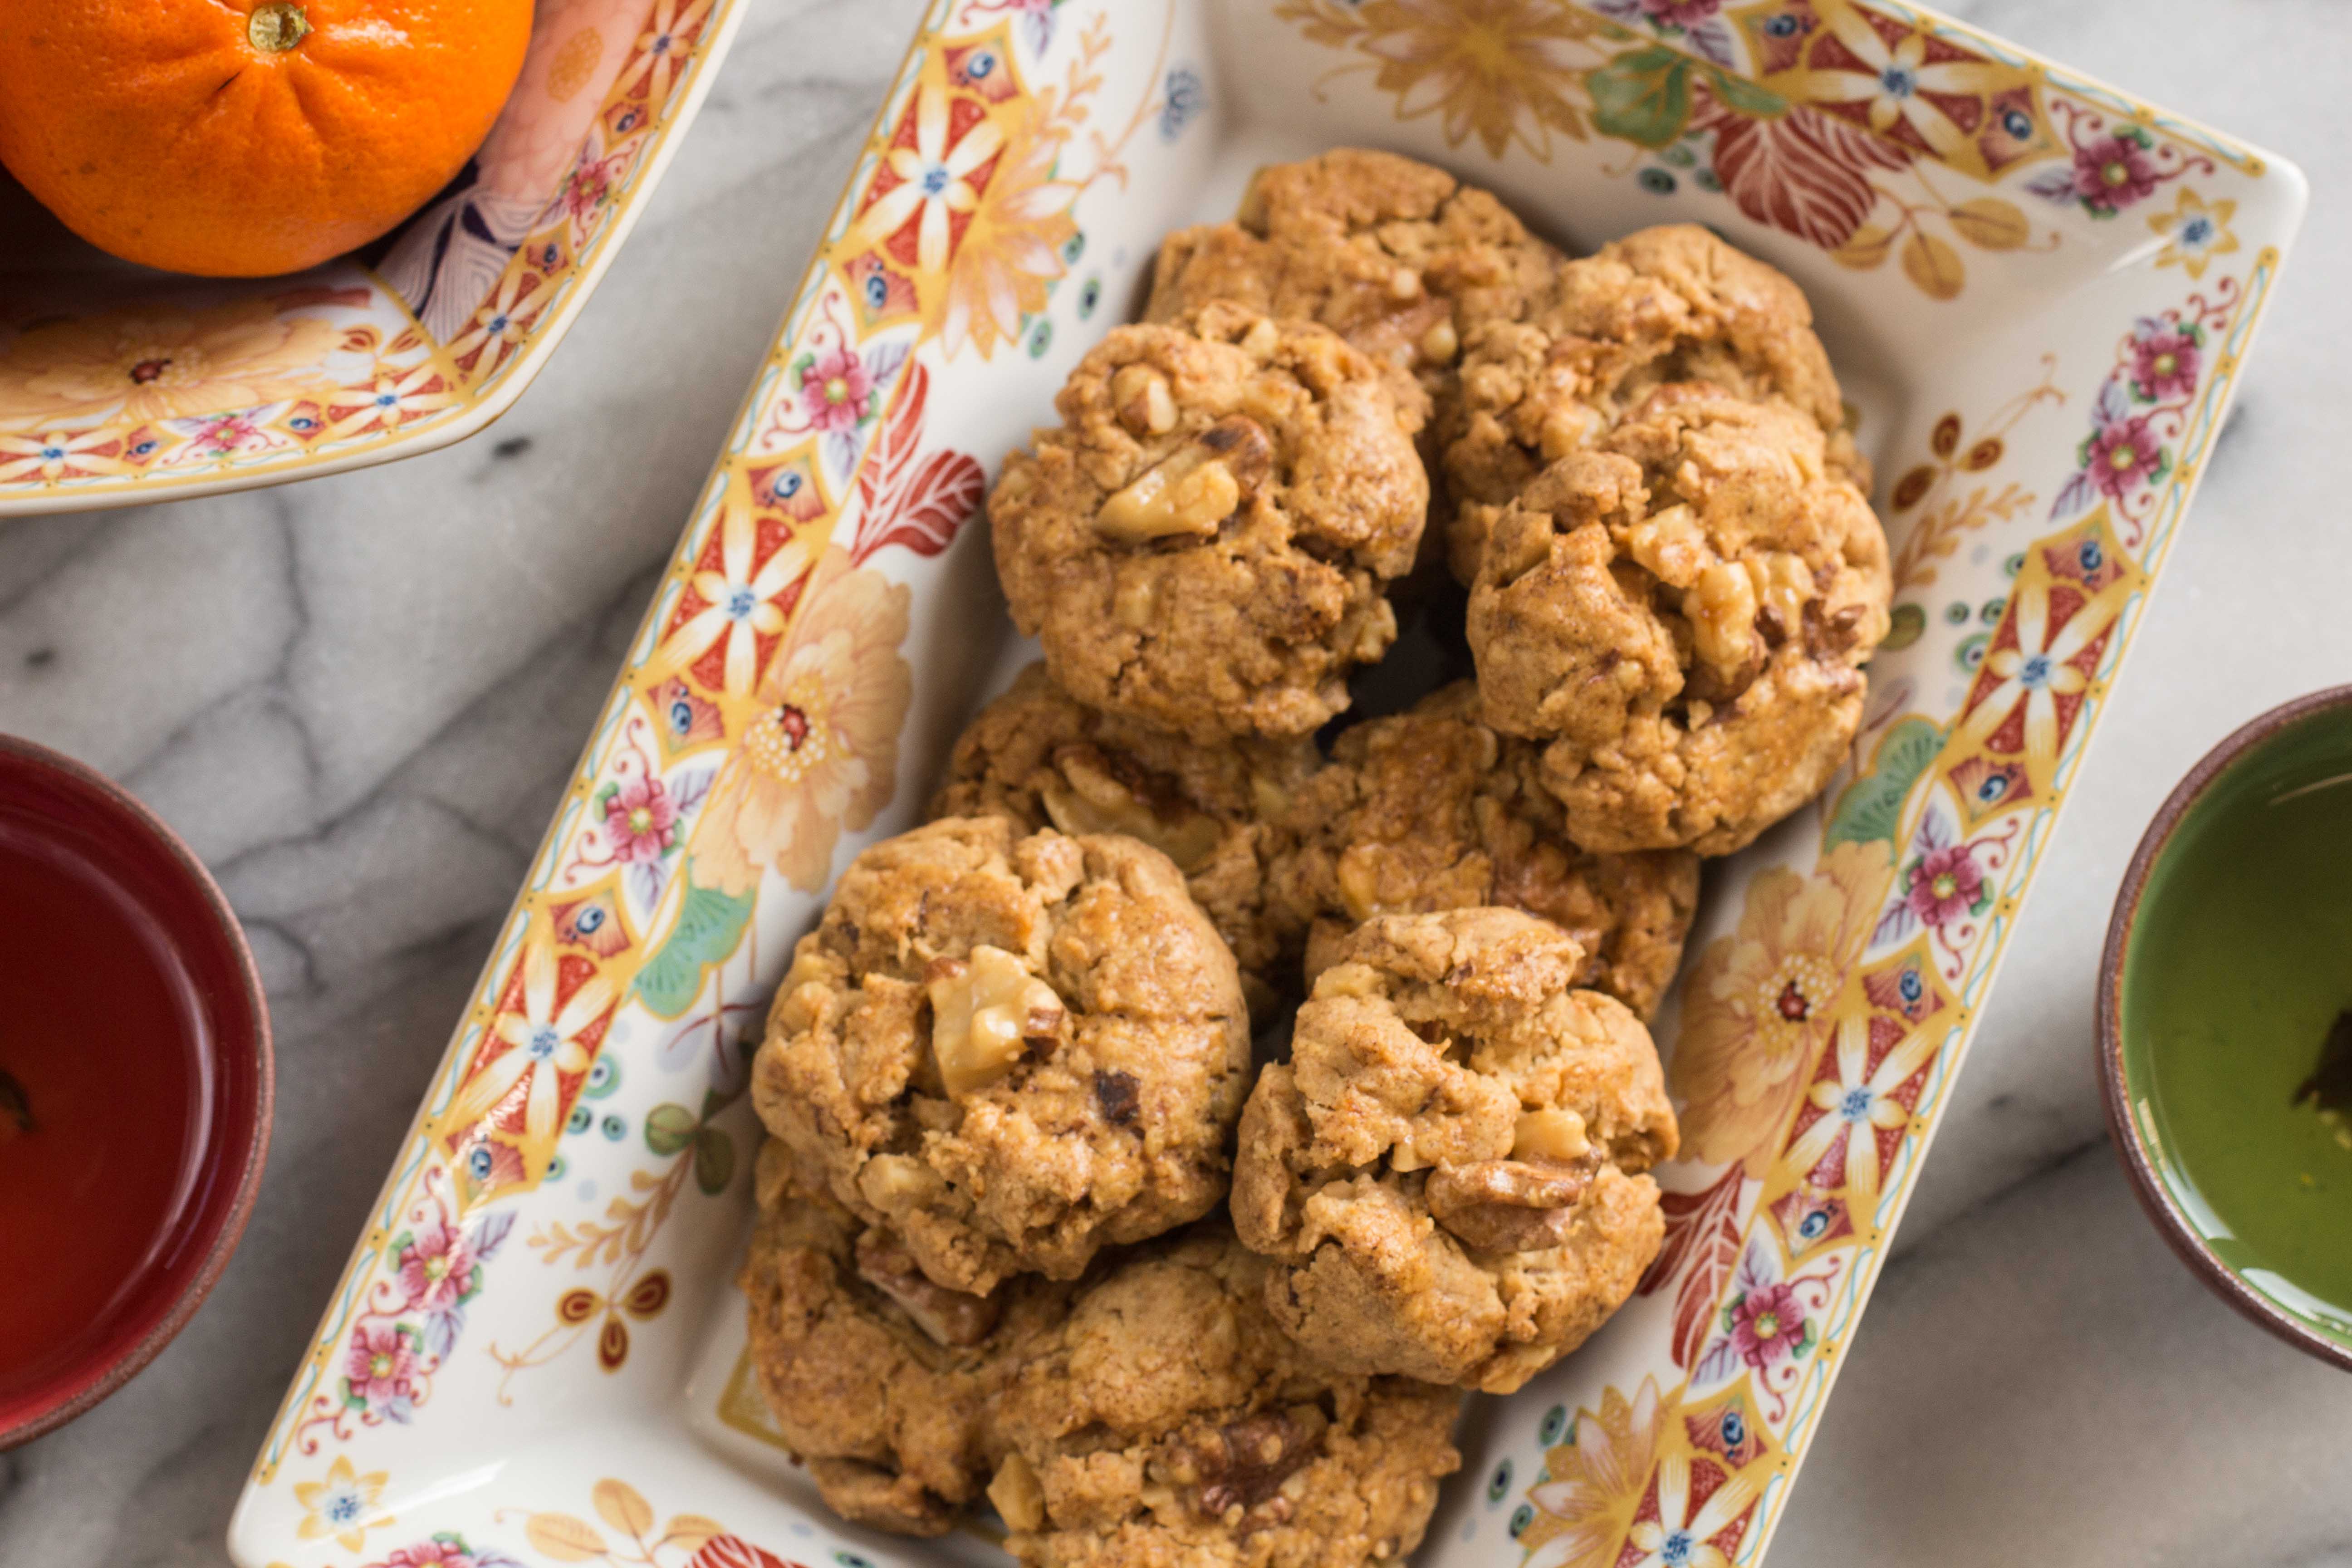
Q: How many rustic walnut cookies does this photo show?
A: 10